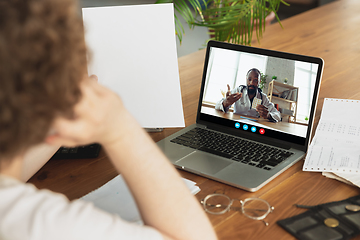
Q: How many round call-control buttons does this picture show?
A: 4